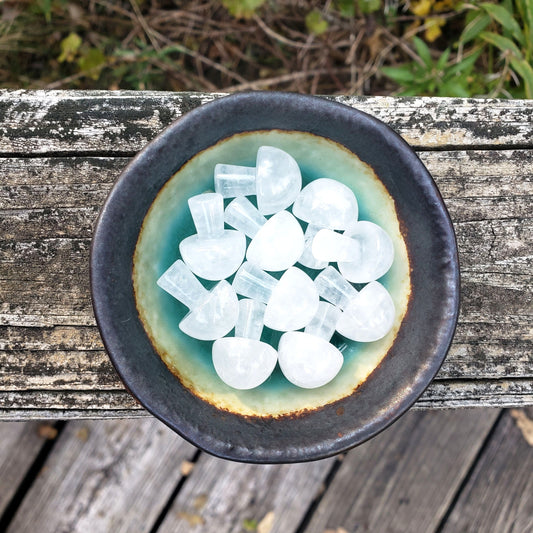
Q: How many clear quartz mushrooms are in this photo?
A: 10